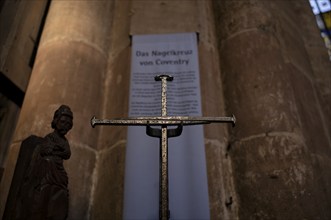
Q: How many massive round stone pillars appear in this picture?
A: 2